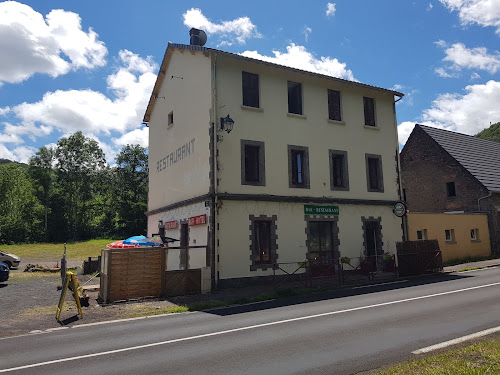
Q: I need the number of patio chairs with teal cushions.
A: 0